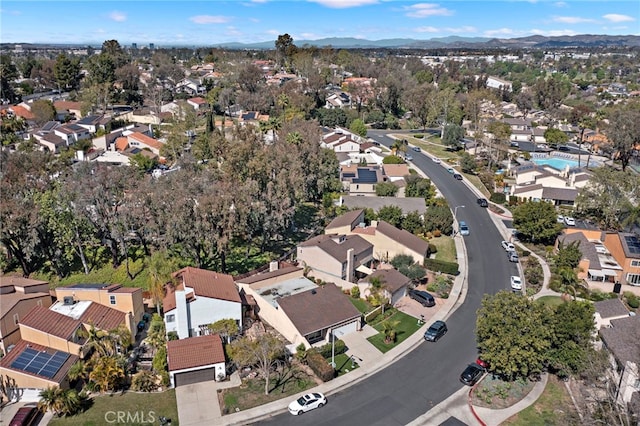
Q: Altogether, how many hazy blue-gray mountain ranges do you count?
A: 1